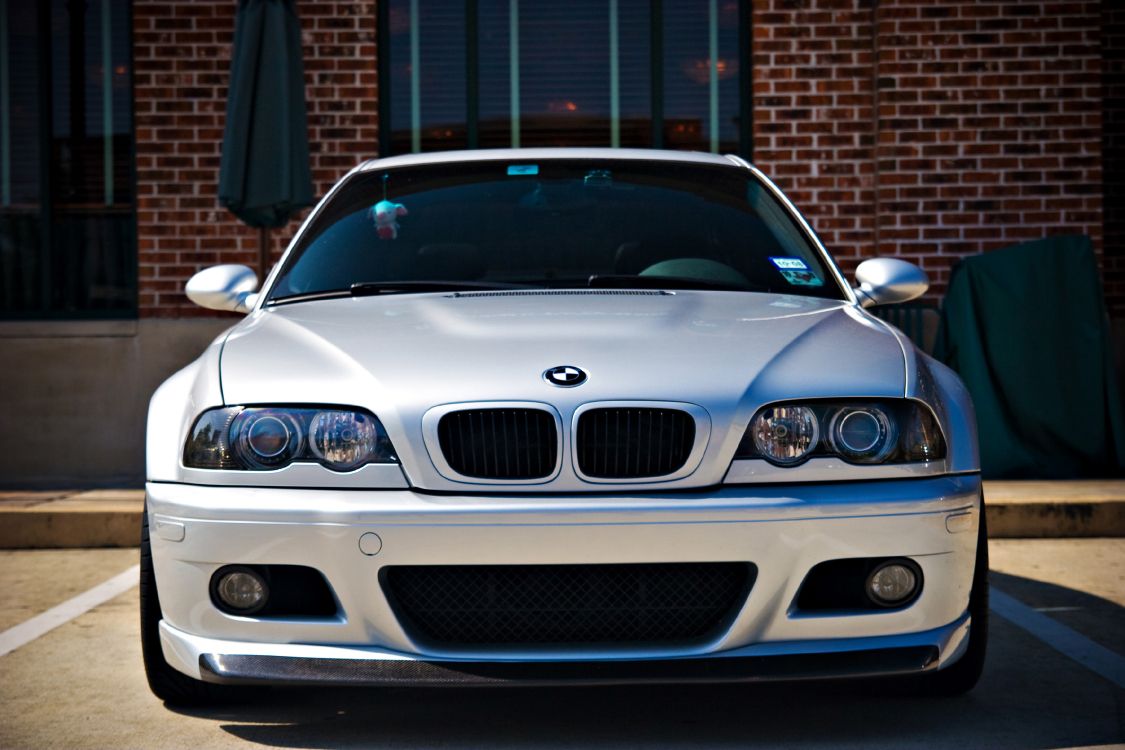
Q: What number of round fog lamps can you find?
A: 2